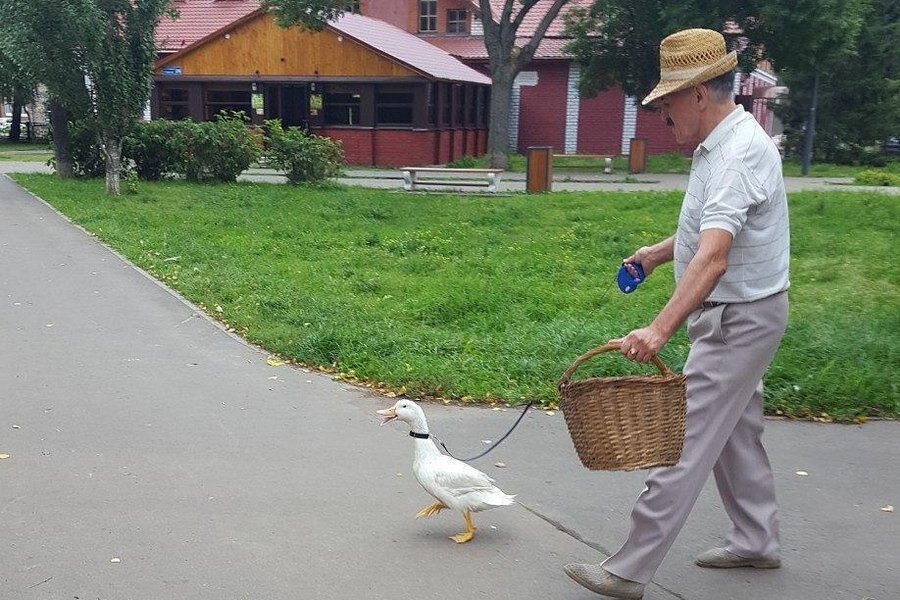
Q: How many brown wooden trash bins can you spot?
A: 2